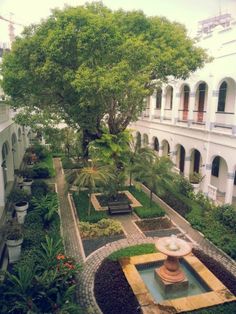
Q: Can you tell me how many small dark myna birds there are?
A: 0